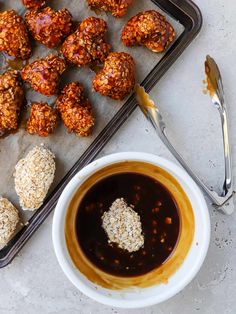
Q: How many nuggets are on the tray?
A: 13